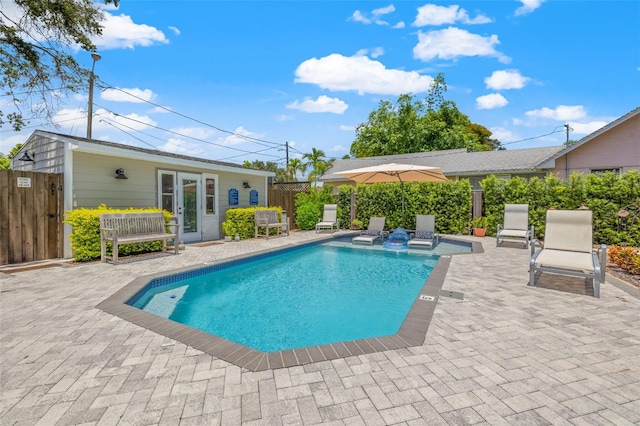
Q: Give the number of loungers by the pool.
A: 5